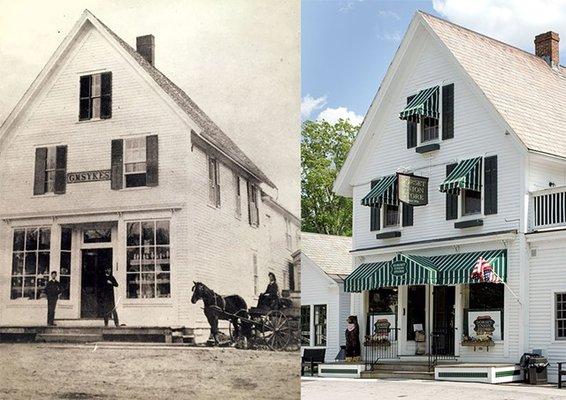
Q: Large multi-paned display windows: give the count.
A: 2